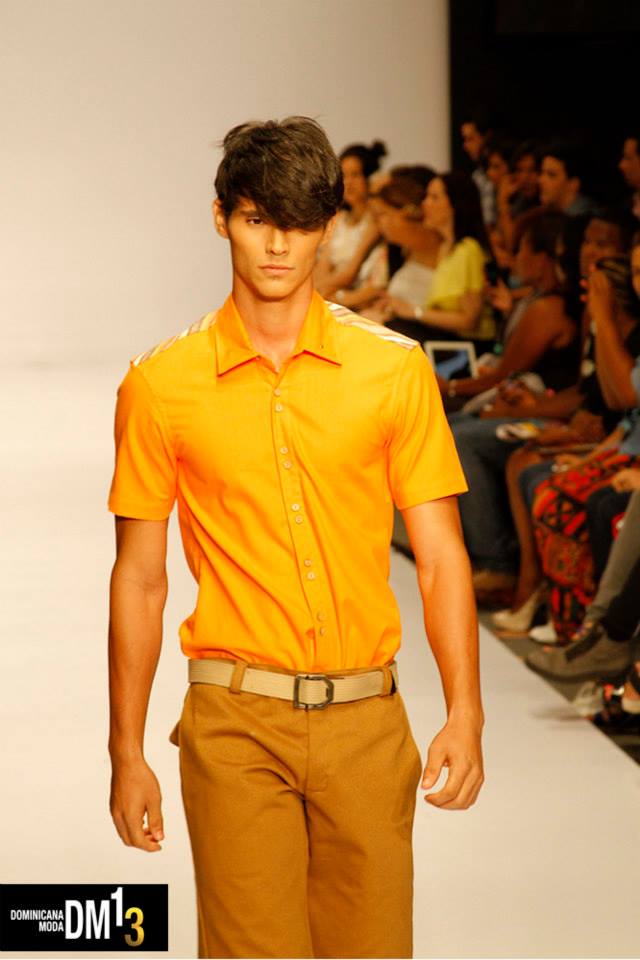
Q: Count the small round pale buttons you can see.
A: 10